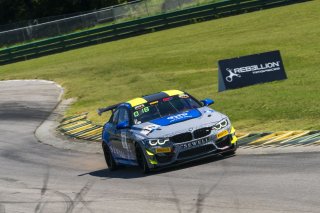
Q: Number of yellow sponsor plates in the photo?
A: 2